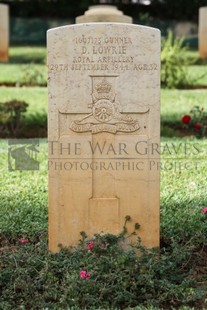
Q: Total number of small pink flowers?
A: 4